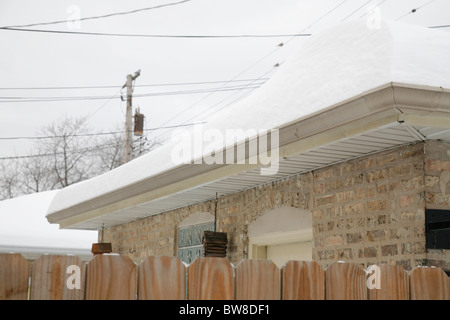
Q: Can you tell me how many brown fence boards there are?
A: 10